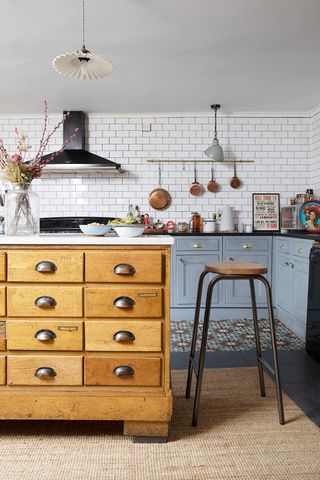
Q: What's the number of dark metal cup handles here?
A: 8